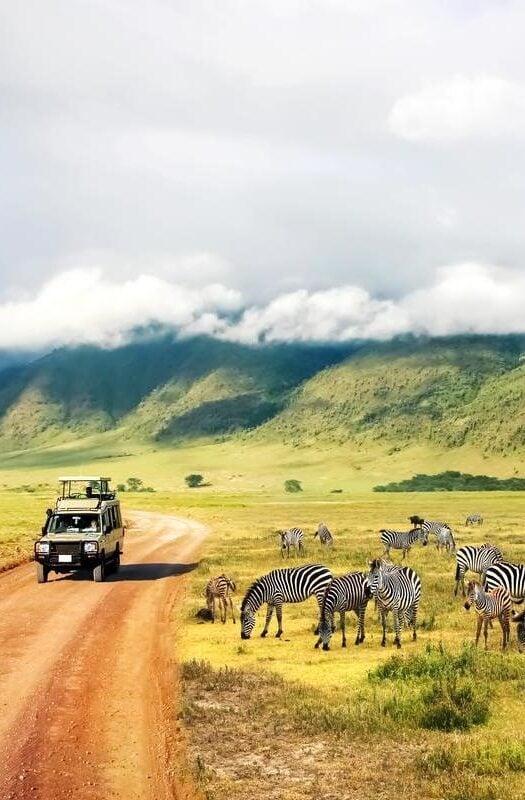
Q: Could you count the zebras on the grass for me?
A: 13